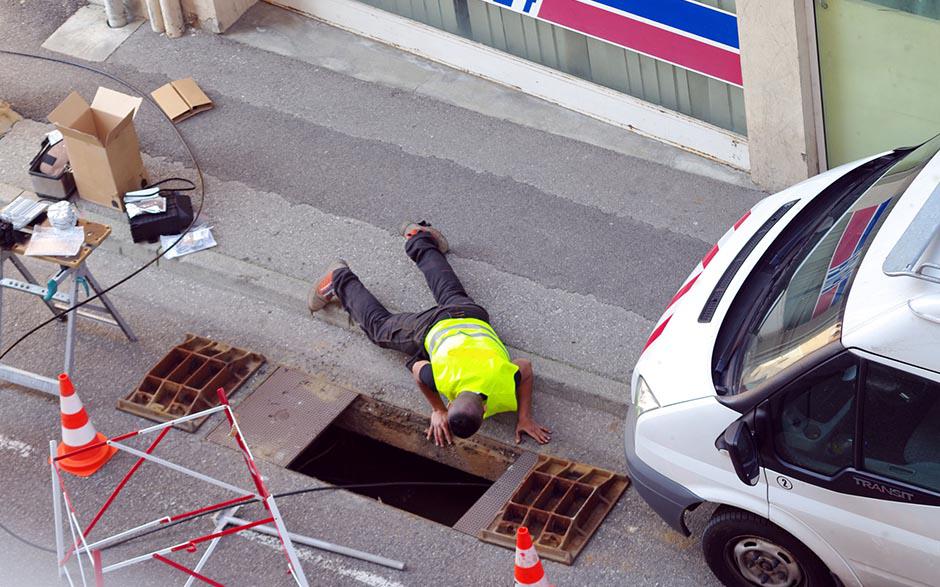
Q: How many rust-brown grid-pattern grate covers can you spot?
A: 2